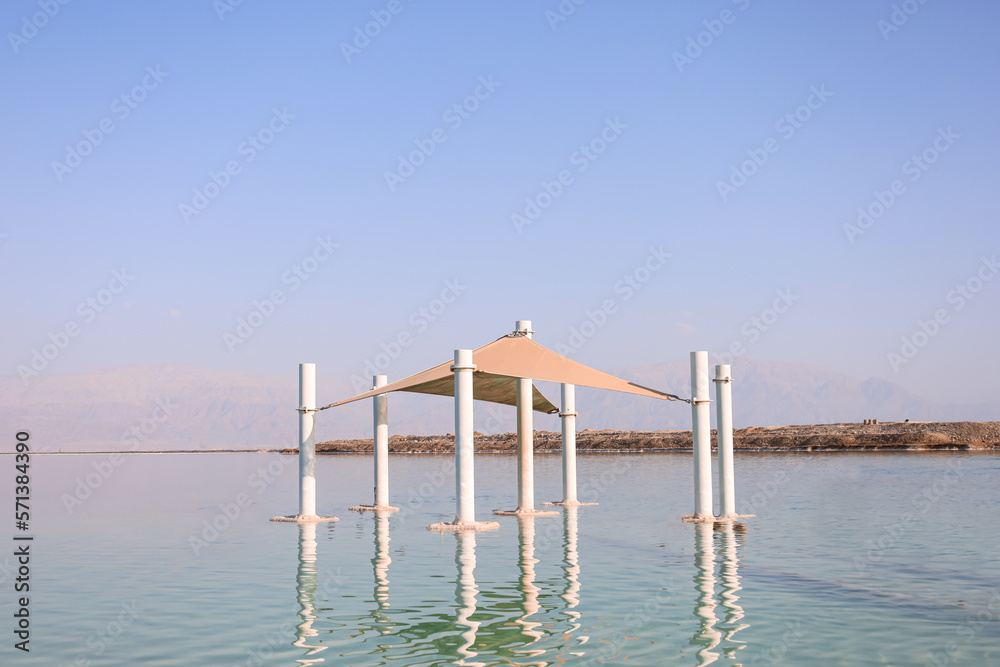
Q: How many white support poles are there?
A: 7